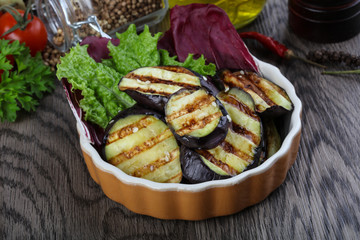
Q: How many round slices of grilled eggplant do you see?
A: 5